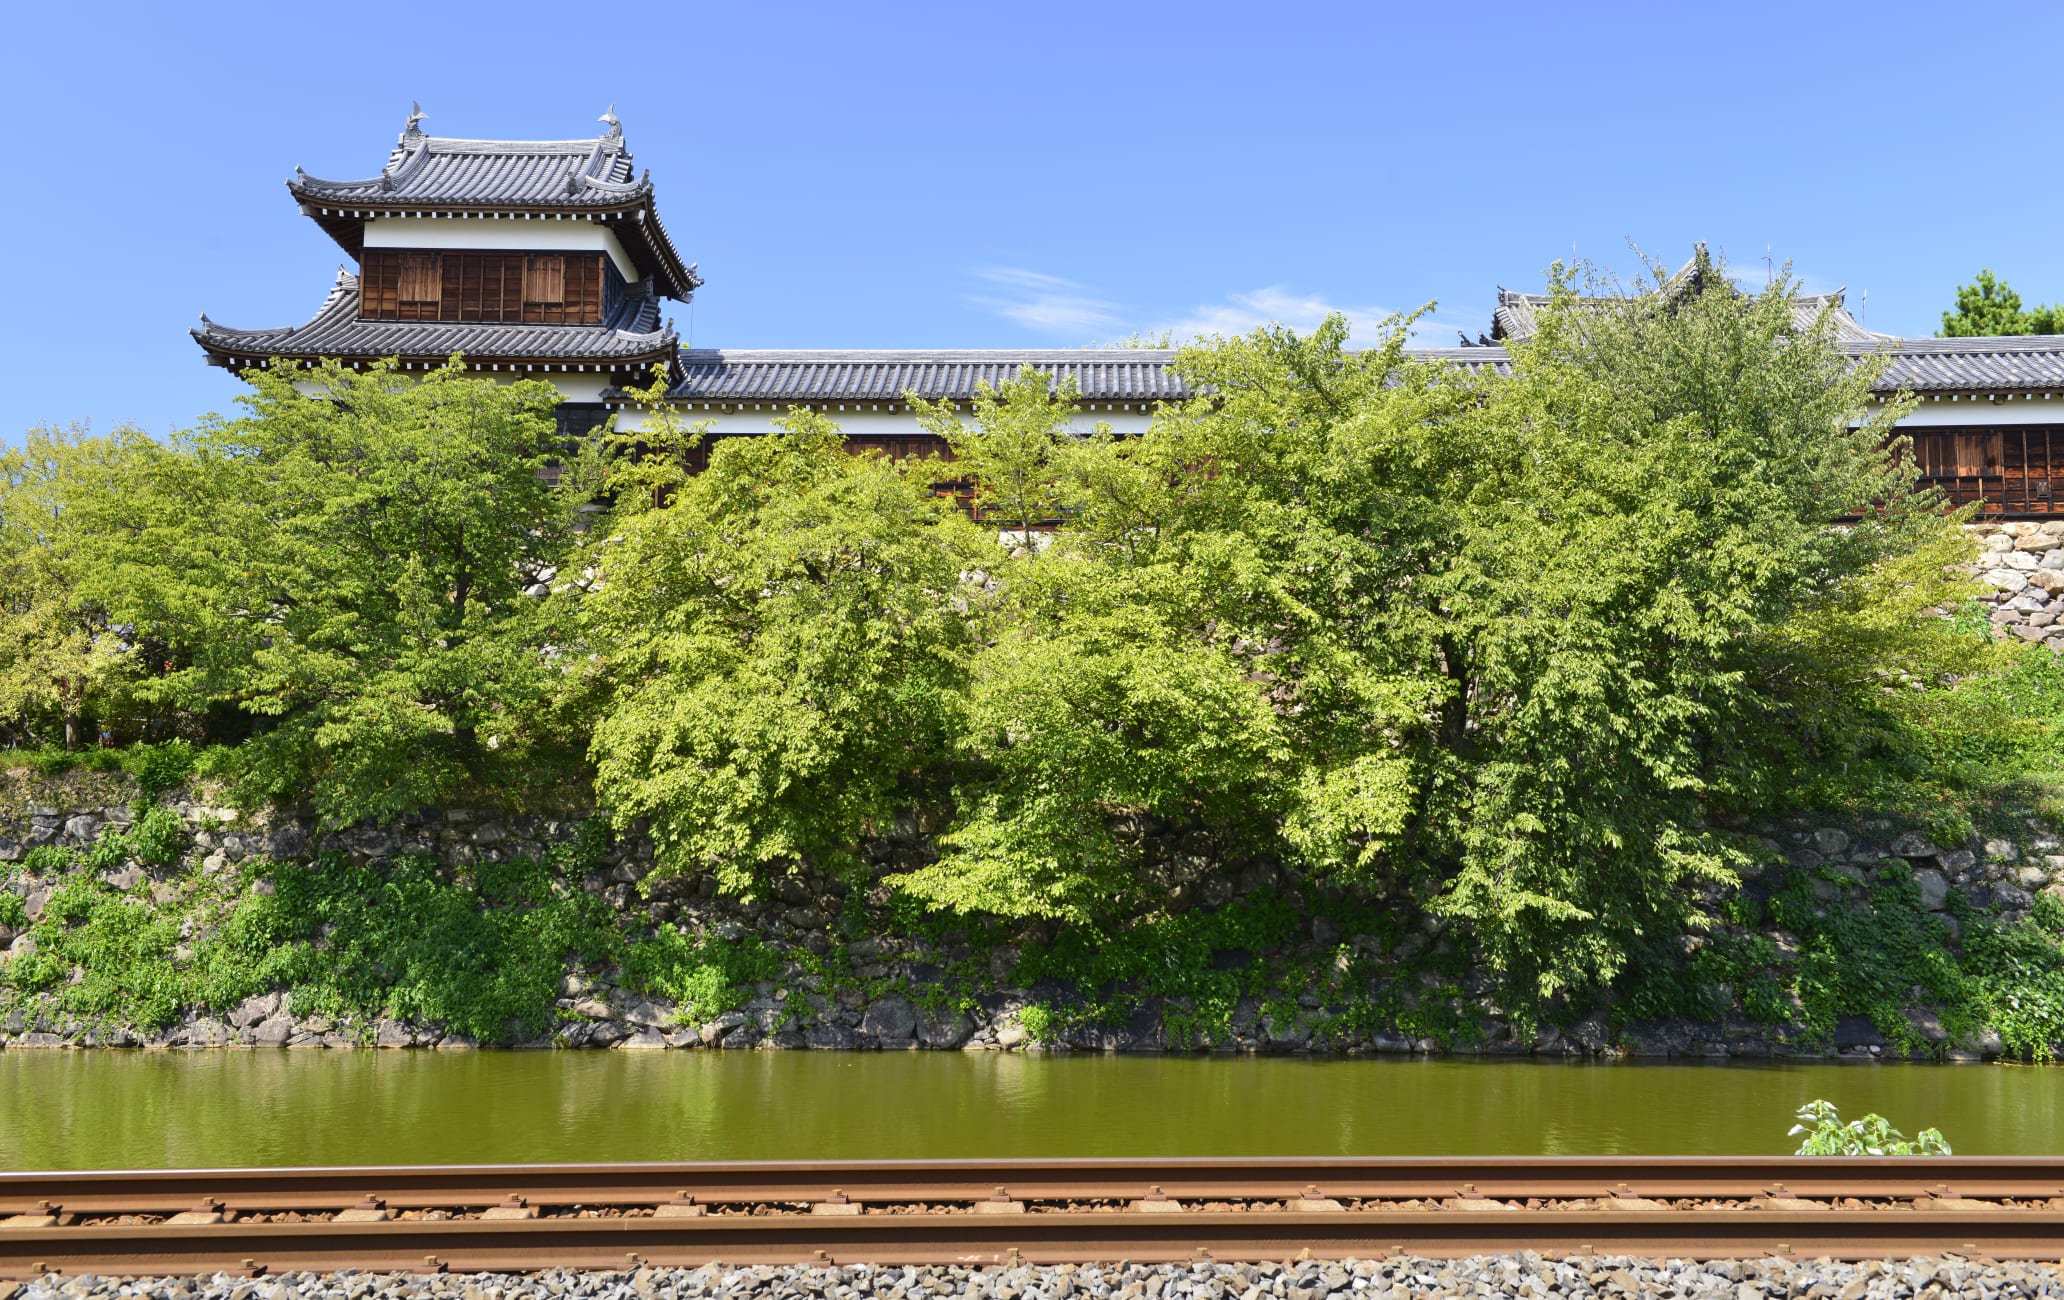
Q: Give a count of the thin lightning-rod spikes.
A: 3